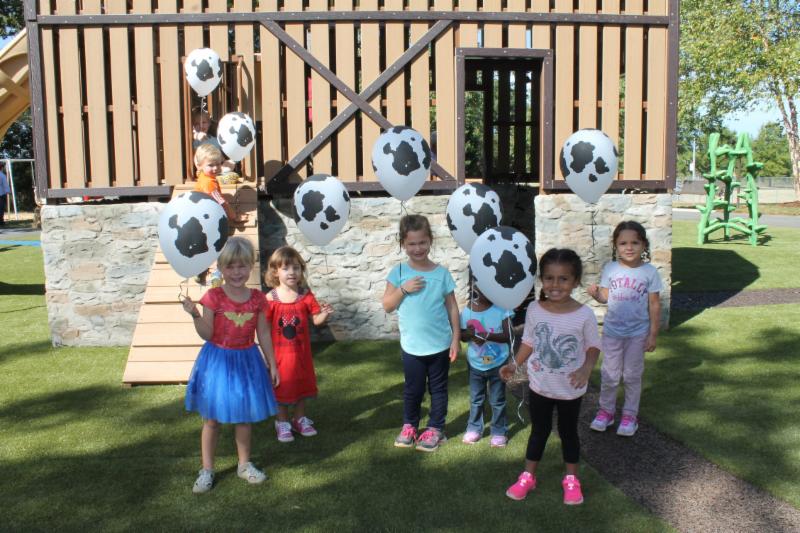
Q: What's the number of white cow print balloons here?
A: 8